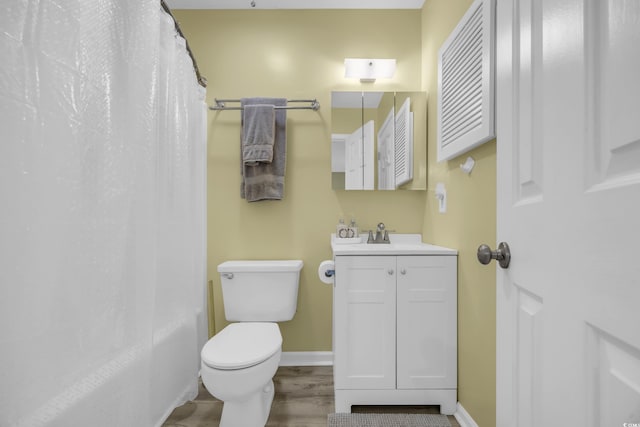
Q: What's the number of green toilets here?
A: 0